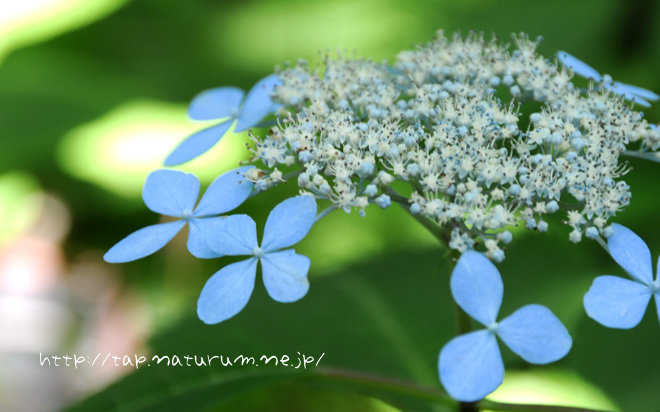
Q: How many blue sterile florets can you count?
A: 6